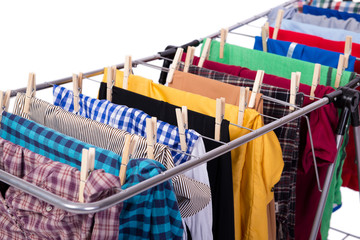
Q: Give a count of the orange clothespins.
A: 0